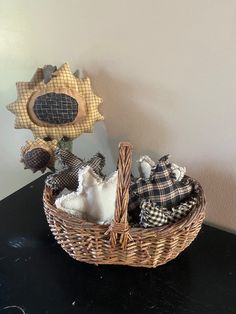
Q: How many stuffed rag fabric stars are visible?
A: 5